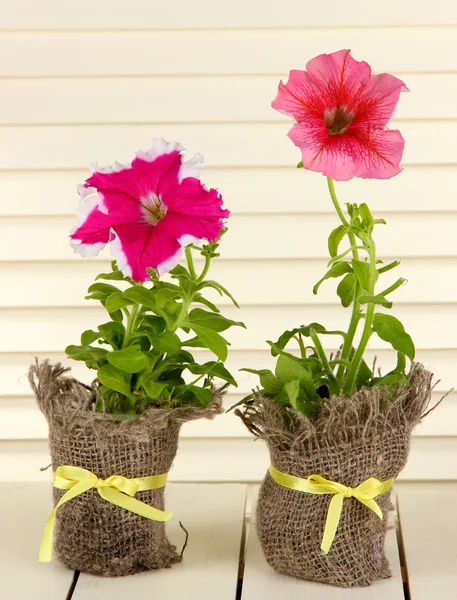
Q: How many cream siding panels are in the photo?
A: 11